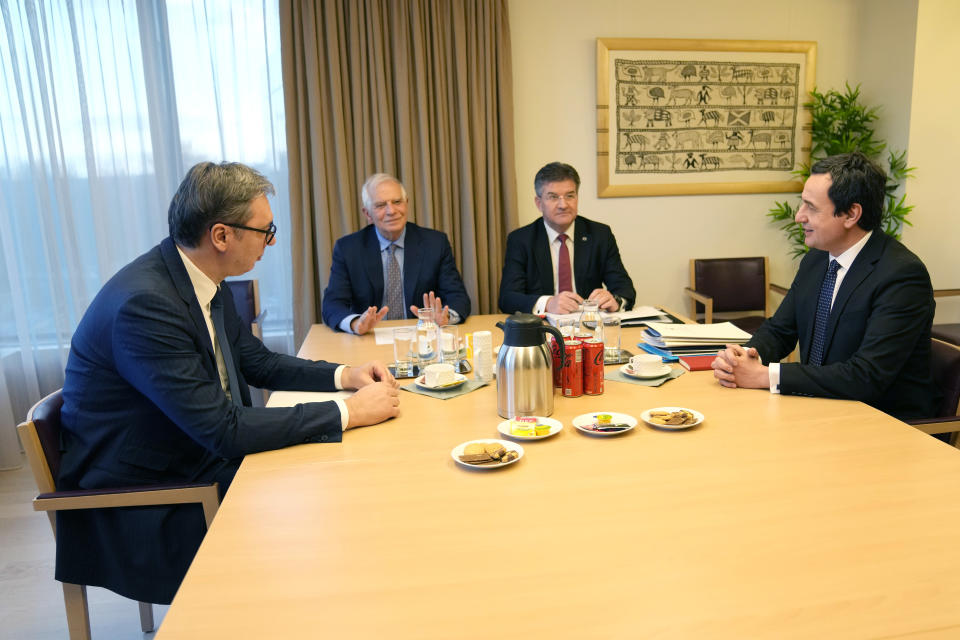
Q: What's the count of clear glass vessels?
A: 6